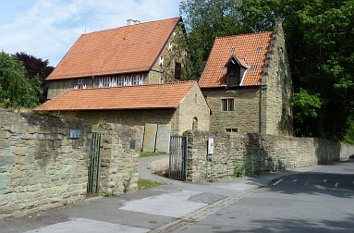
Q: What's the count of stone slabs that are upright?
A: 3